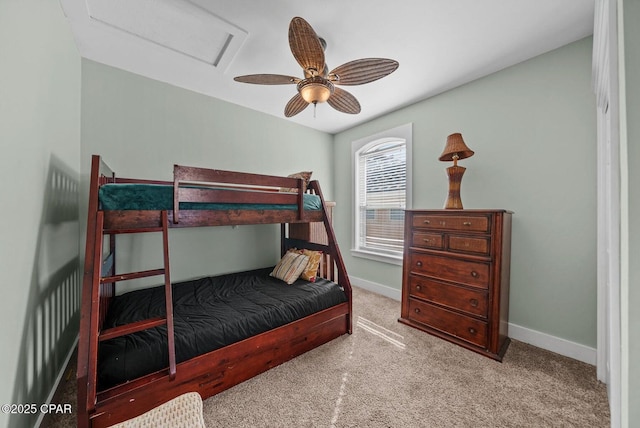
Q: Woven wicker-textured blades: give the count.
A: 5